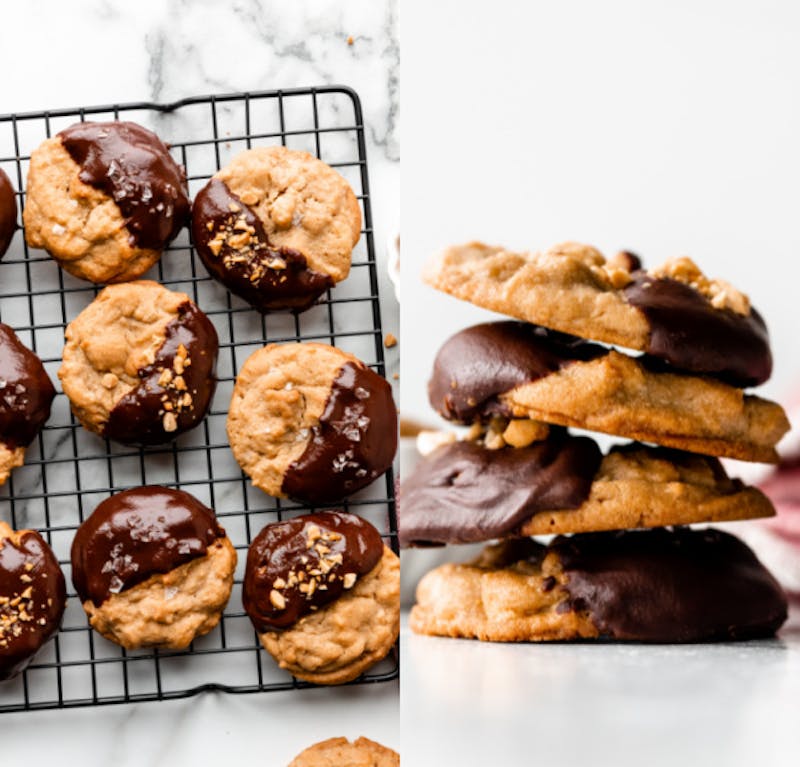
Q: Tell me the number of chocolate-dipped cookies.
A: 13